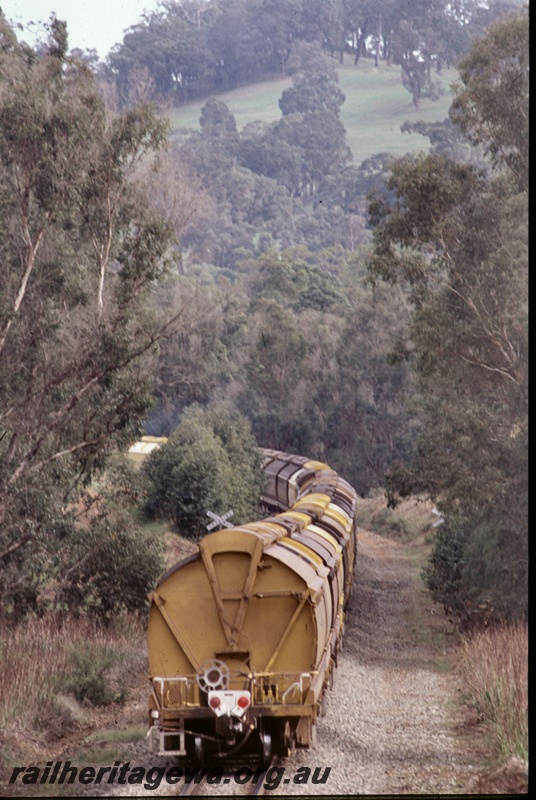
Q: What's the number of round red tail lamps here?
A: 2